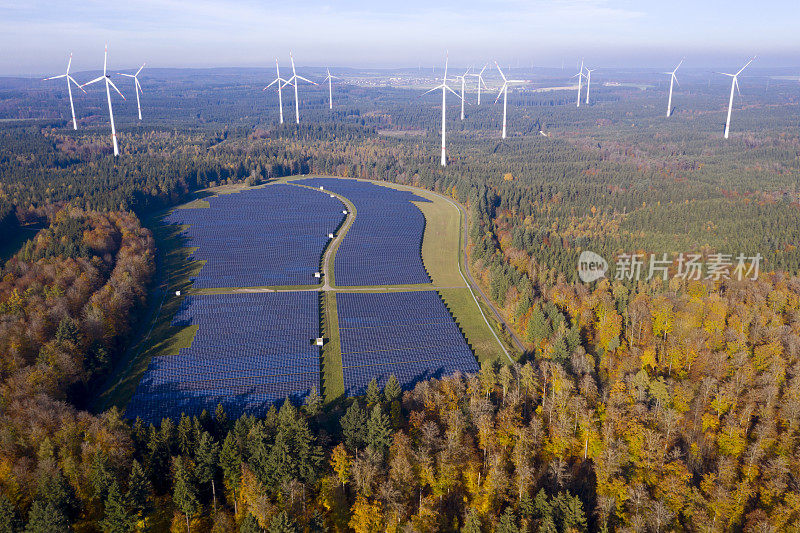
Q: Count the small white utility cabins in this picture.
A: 7